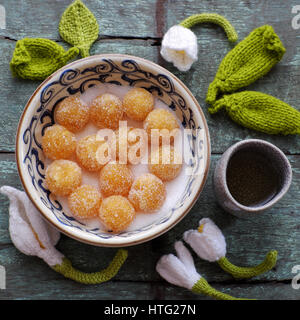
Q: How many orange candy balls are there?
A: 13